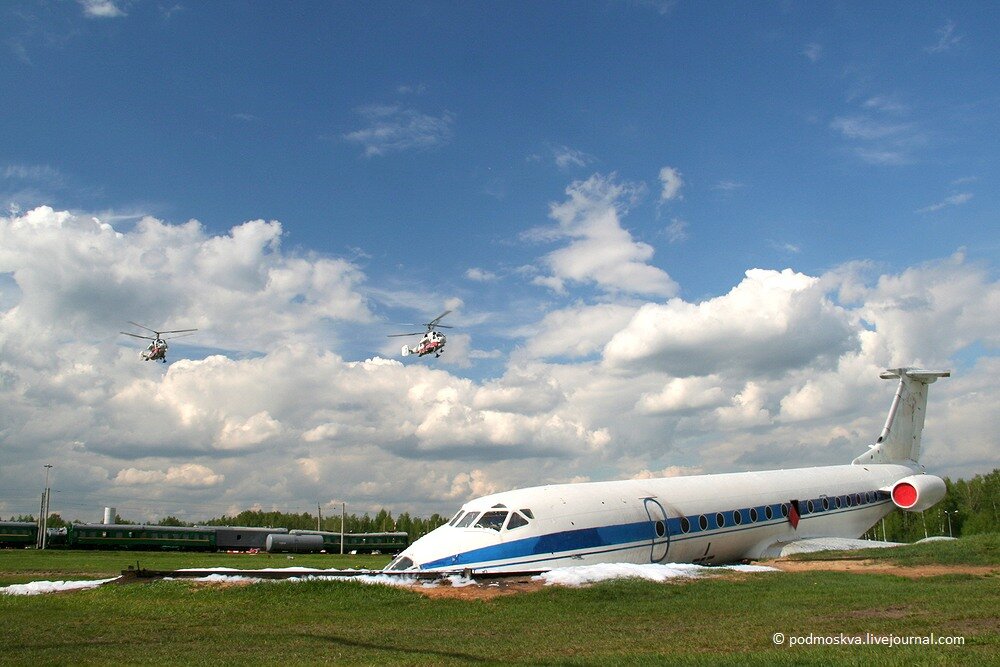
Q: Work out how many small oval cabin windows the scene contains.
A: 15